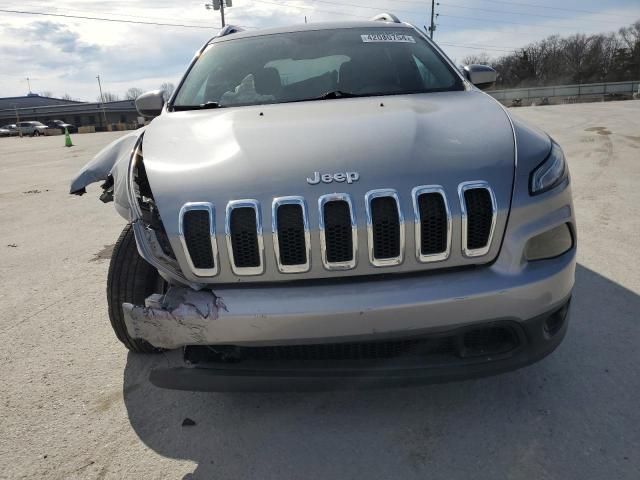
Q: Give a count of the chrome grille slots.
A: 7